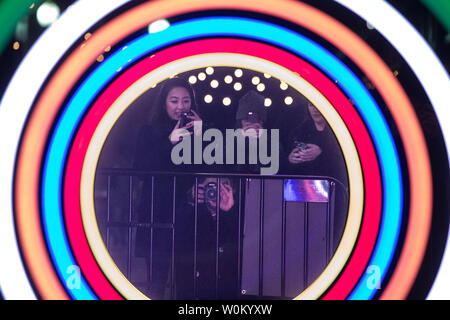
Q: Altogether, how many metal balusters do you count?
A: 11